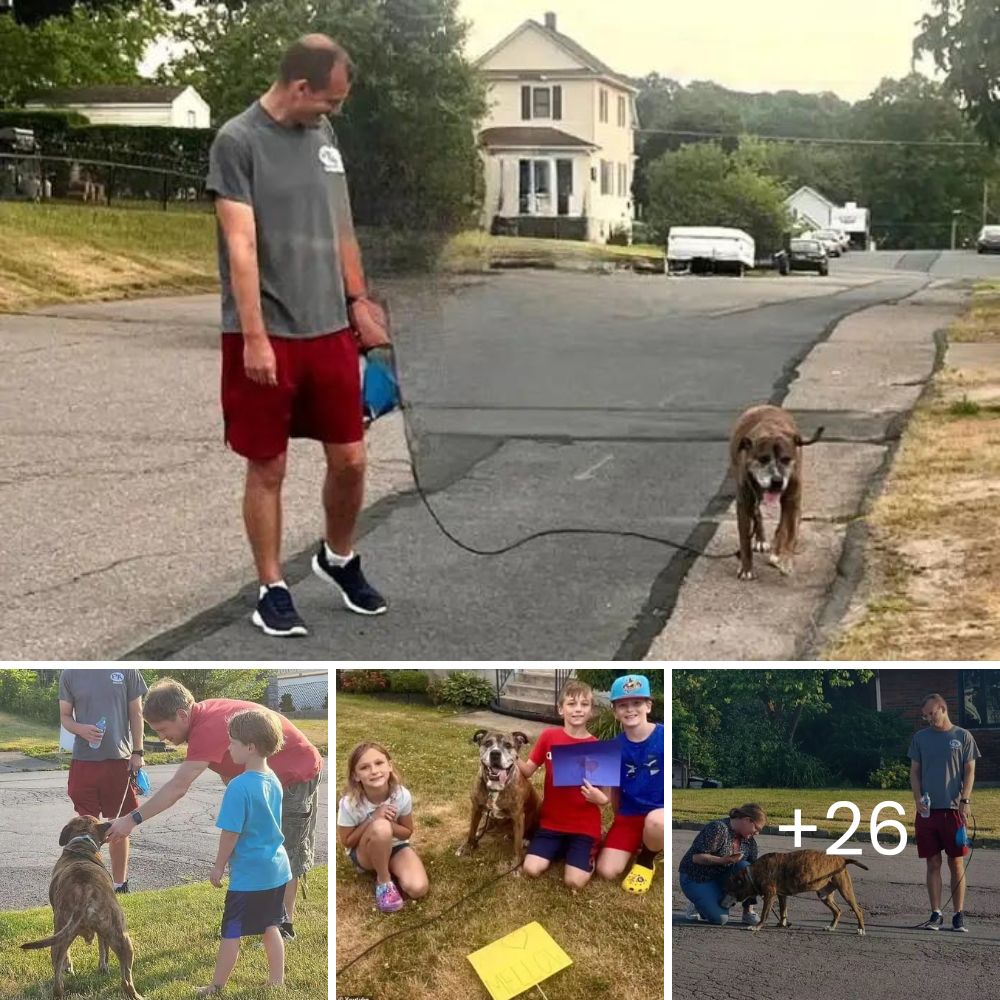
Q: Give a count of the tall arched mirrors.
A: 0